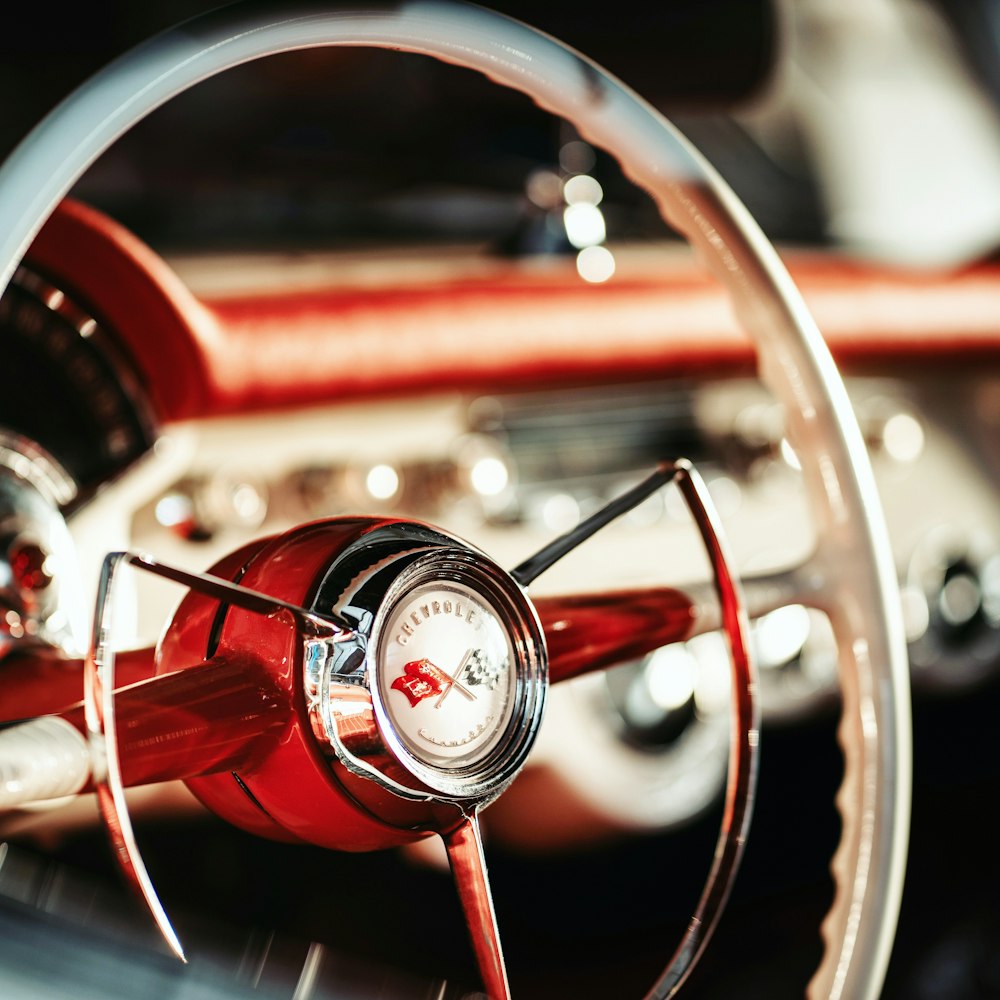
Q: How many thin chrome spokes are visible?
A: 3